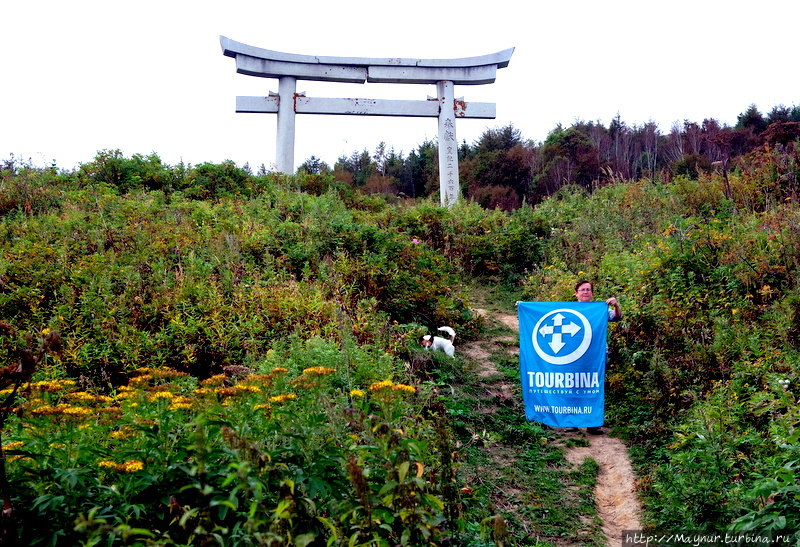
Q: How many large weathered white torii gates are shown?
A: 1